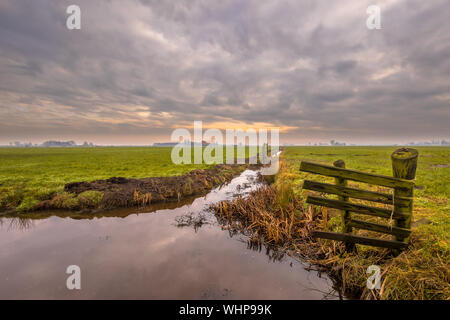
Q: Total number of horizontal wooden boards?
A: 5